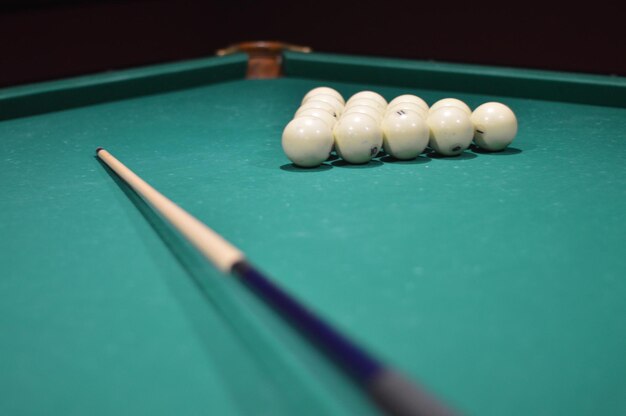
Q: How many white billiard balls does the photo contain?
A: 15